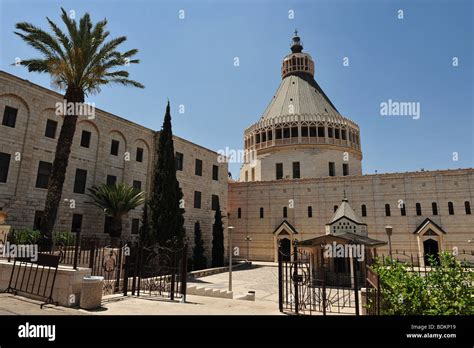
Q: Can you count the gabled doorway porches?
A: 2